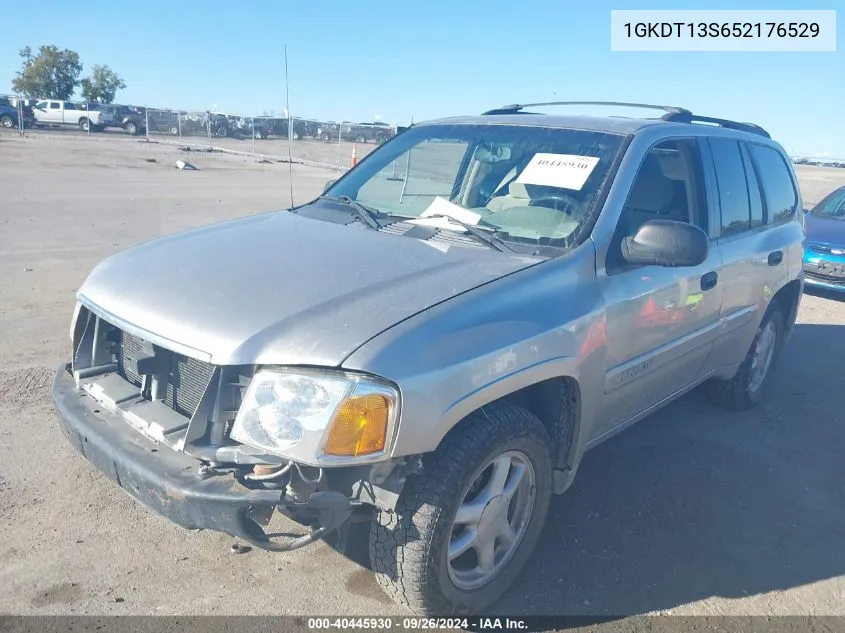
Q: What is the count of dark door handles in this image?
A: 2